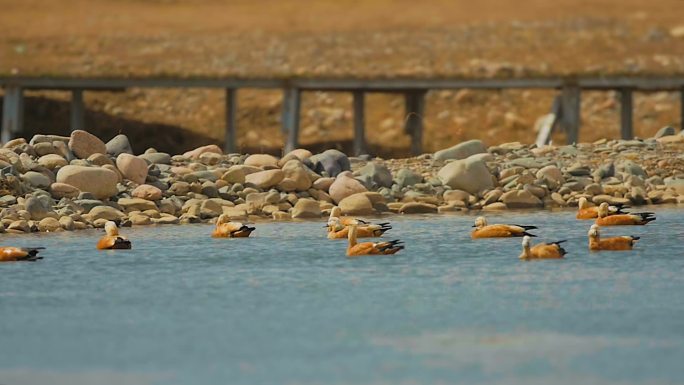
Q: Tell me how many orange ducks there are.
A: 11